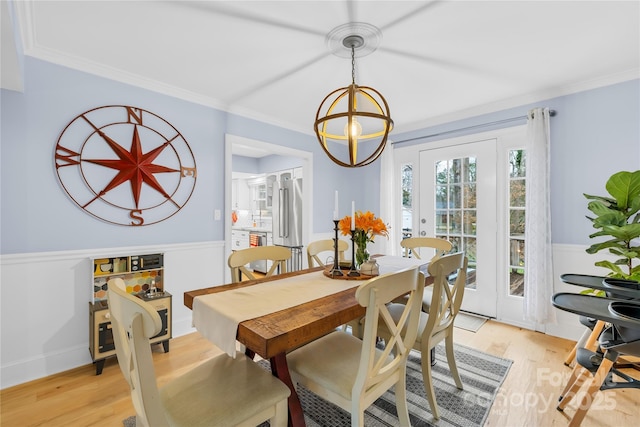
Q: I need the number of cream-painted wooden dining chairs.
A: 6